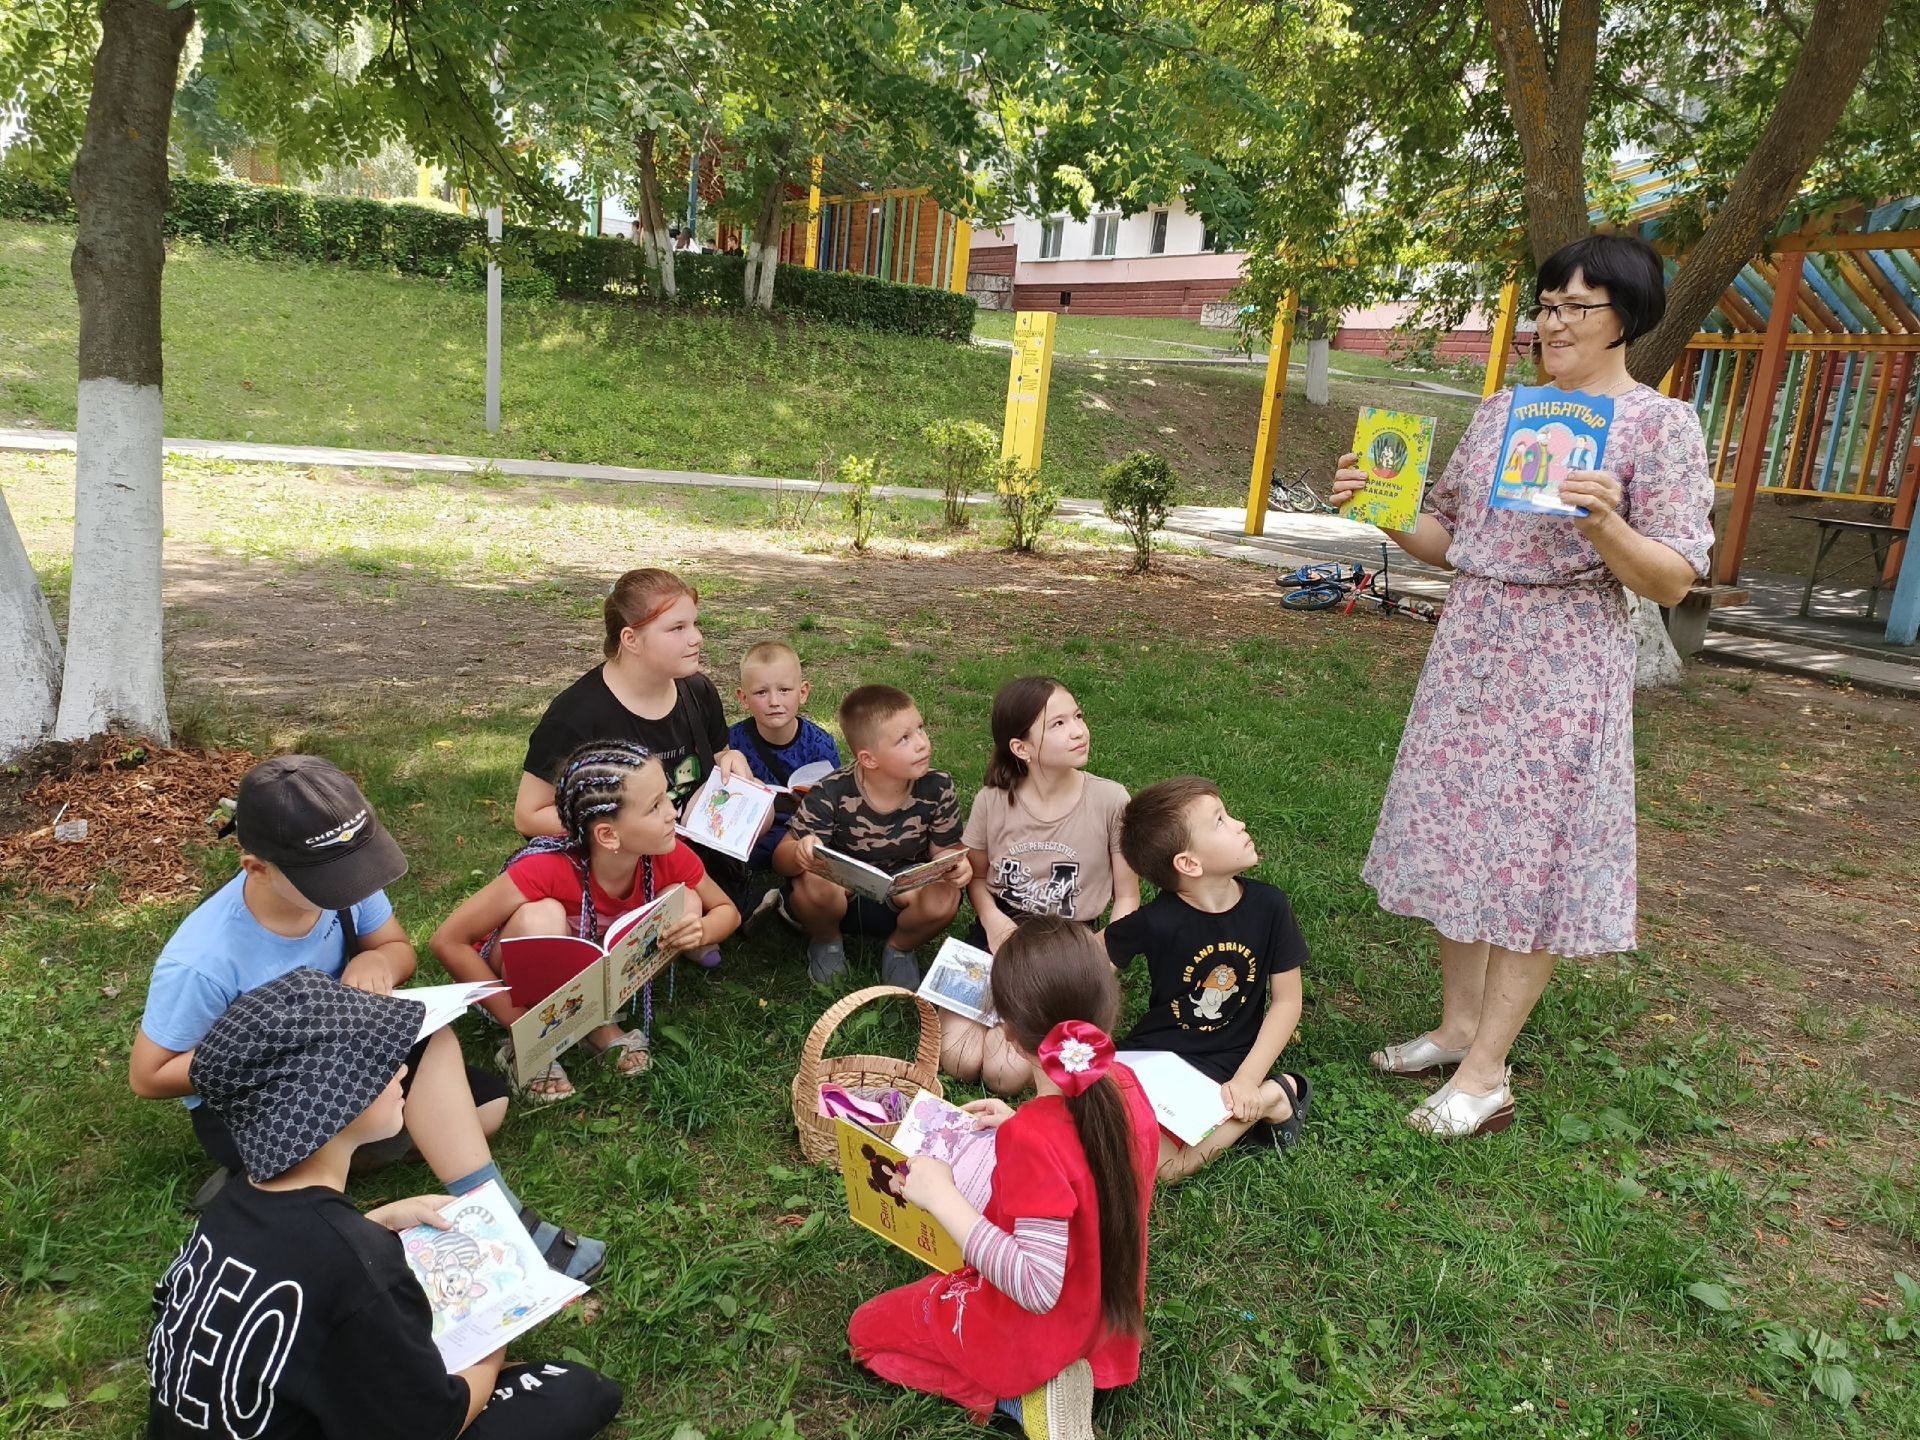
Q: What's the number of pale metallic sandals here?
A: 2